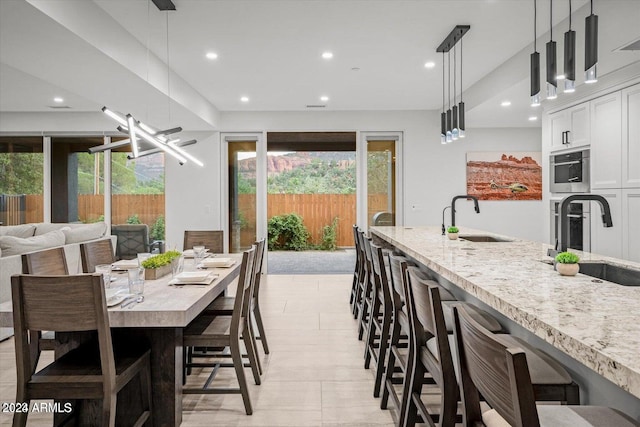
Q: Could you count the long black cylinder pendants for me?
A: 8